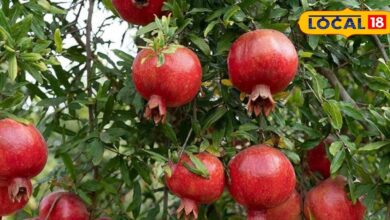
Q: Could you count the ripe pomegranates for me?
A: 11